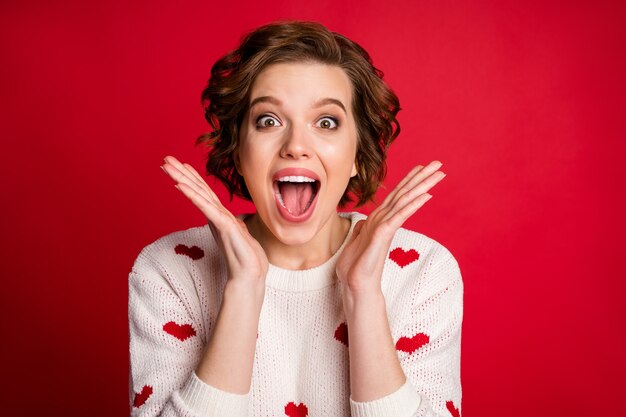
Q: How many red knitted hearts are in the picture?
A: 8